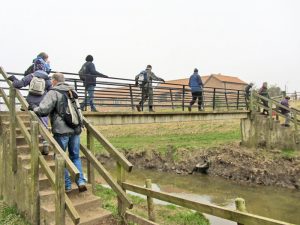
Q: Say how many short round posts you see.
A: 2